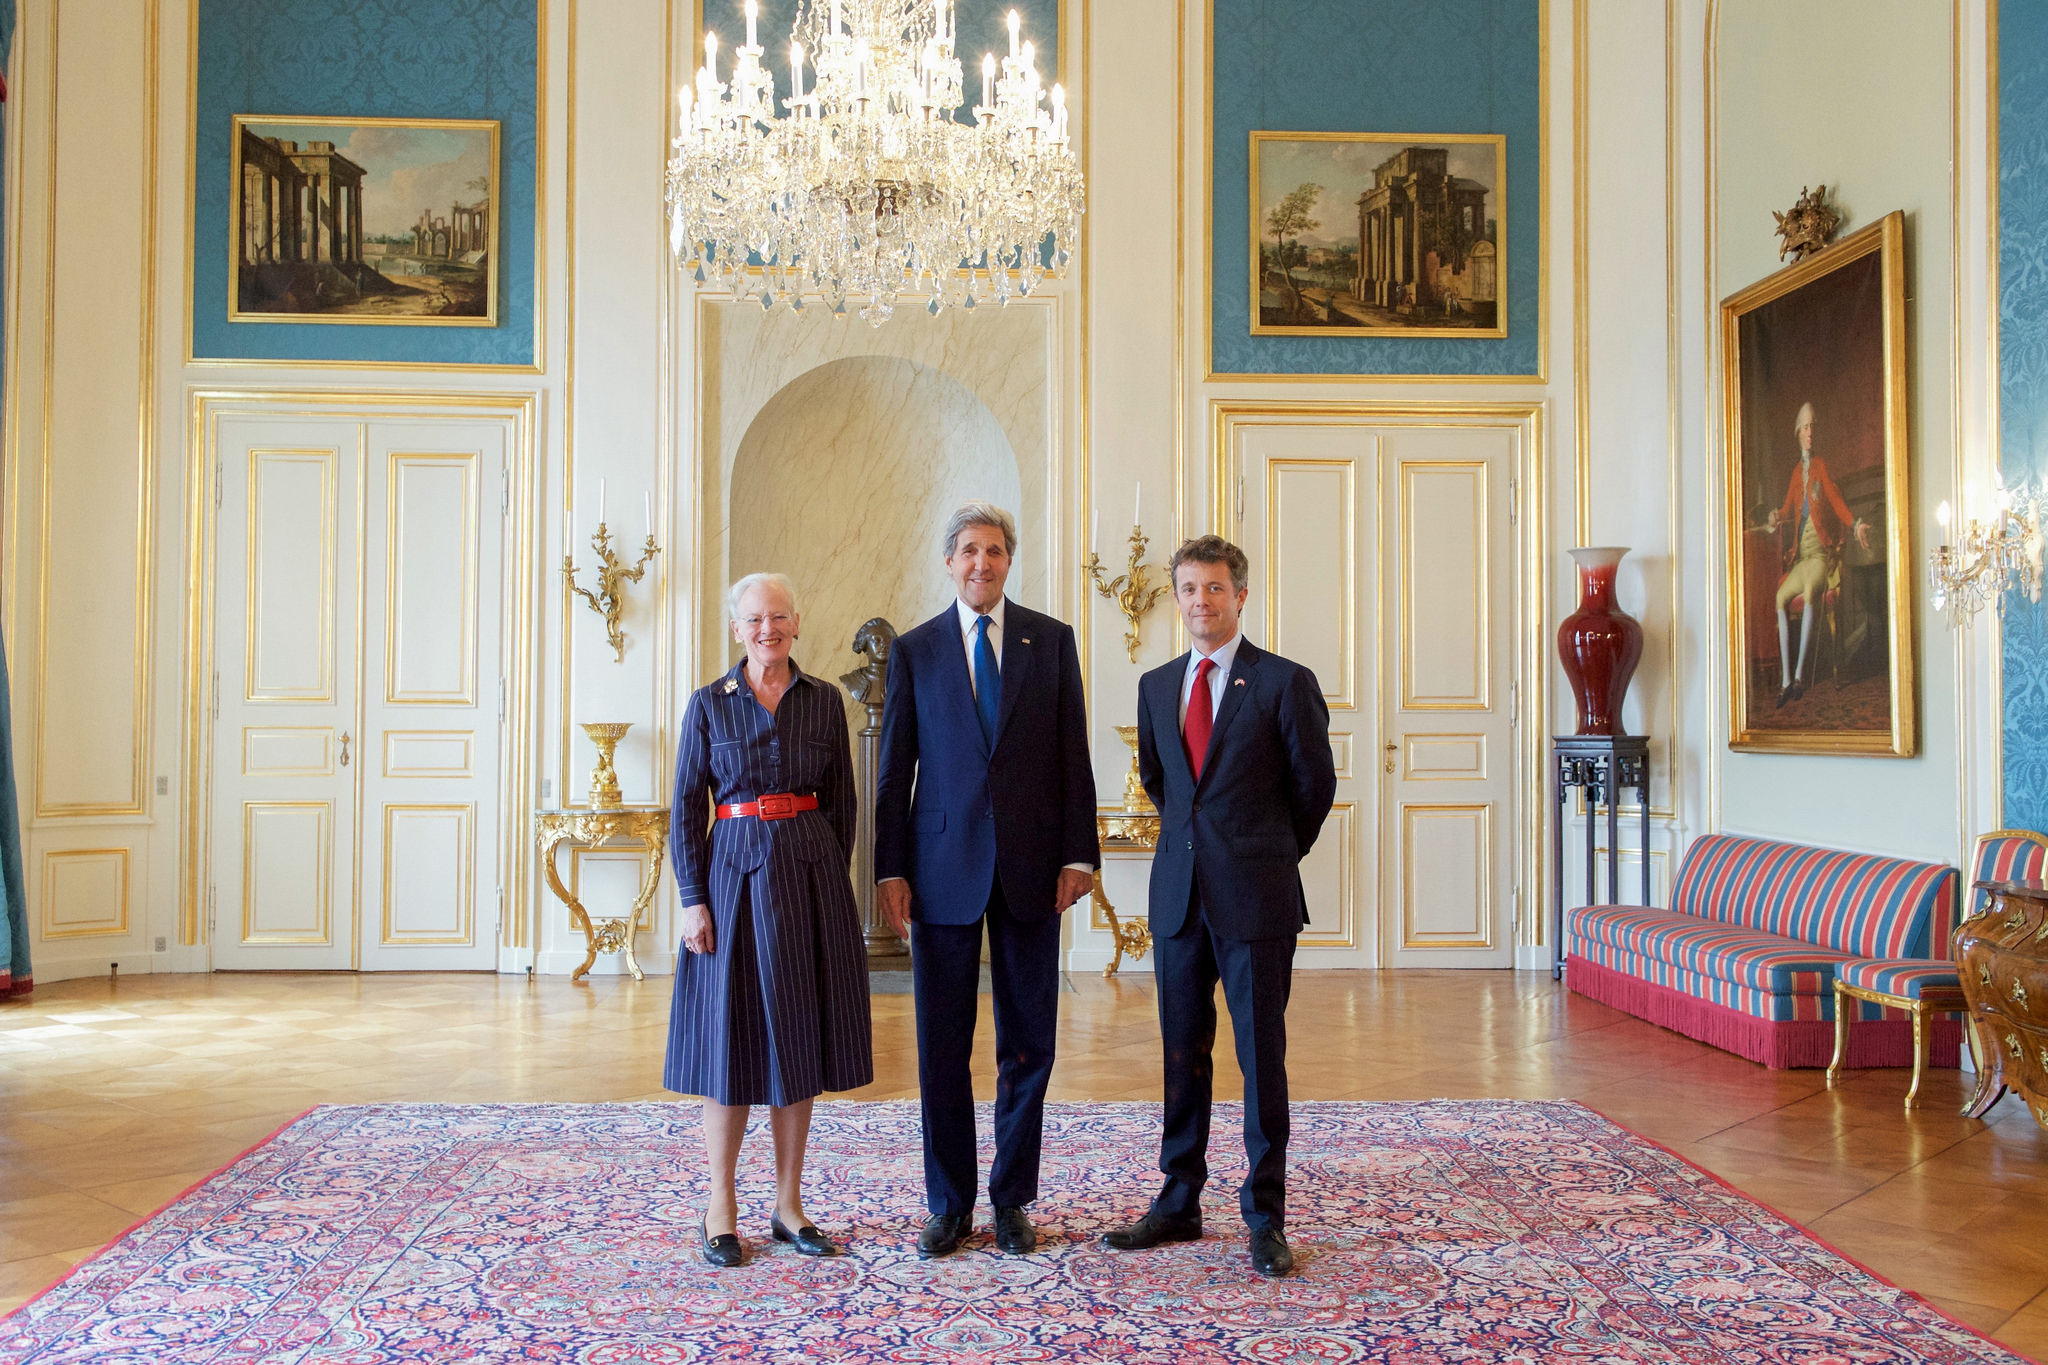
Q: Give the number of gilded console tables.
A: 2